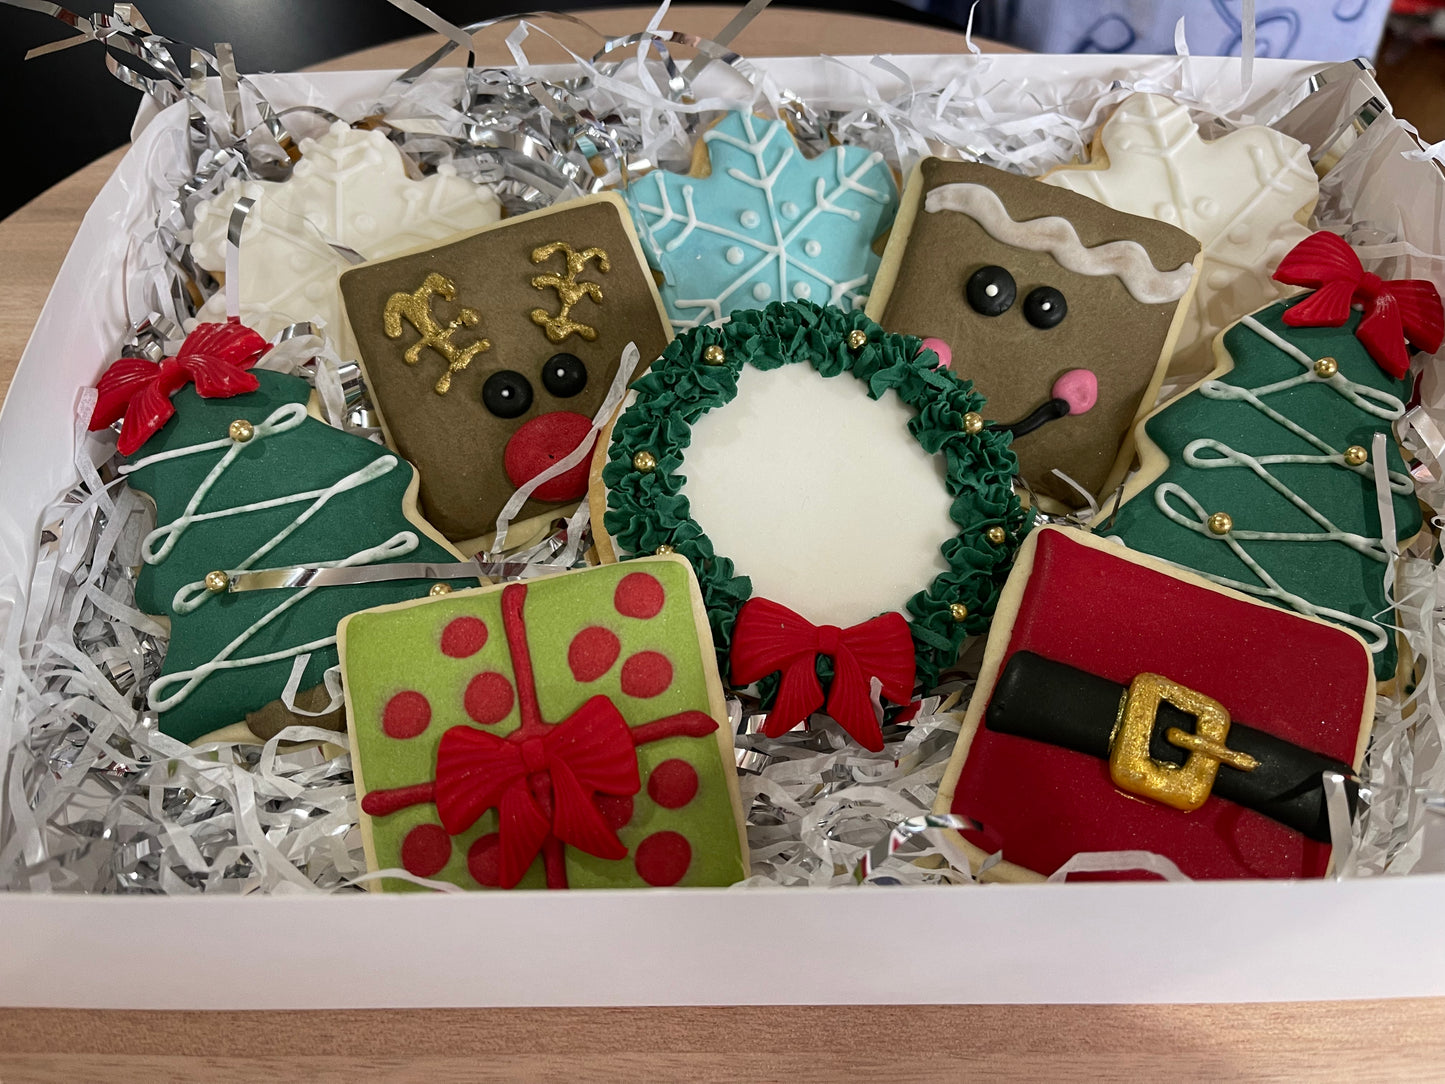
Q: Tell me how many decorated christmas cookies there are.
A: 10